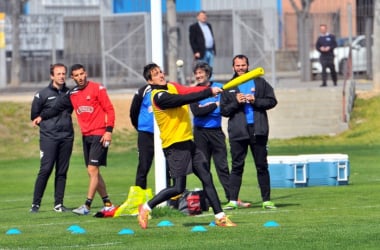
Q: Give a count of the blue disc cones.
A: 8